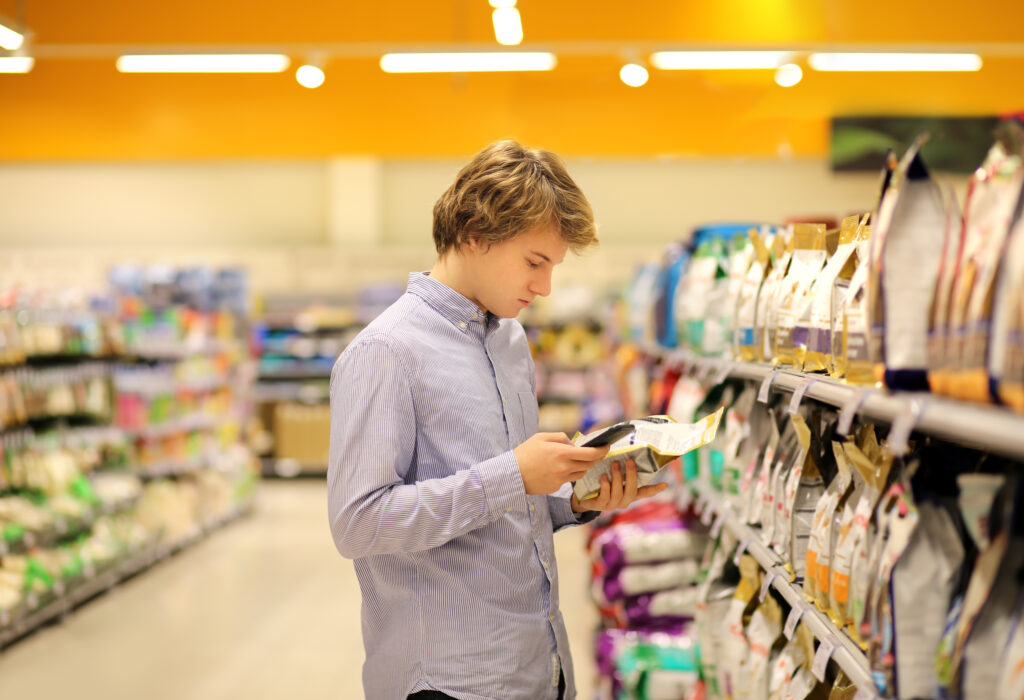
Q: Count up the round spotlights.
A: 3